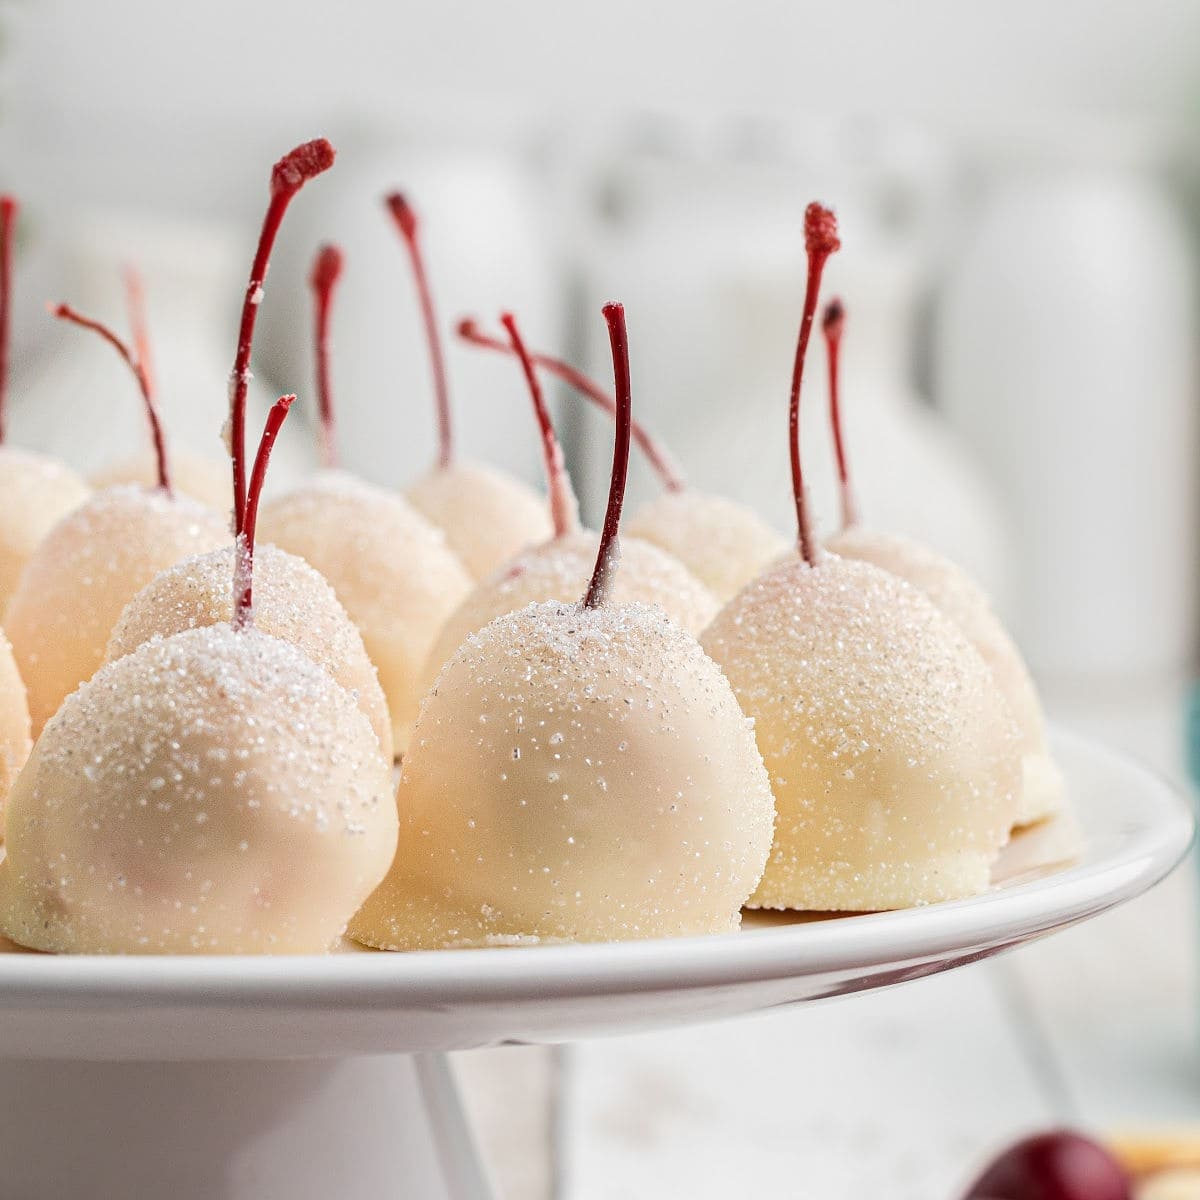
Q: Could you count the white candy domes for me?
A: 13